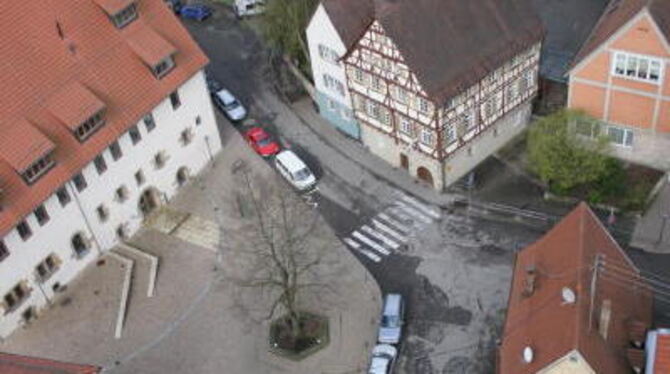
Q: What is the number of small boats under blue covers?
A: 0